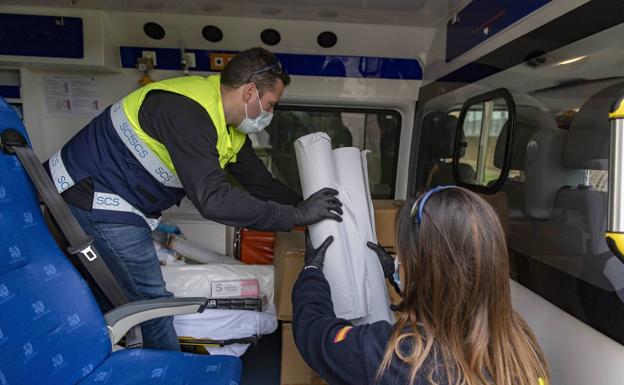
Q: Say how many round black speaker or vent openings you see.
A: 4